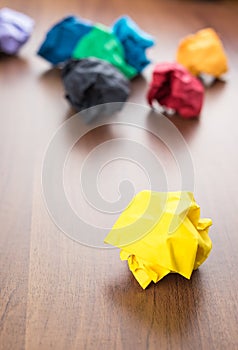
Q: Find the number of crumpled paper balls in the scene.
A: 8